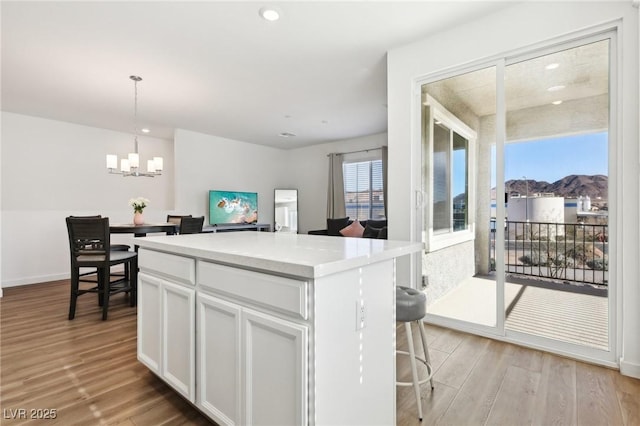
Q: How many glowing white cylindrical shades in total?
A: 5